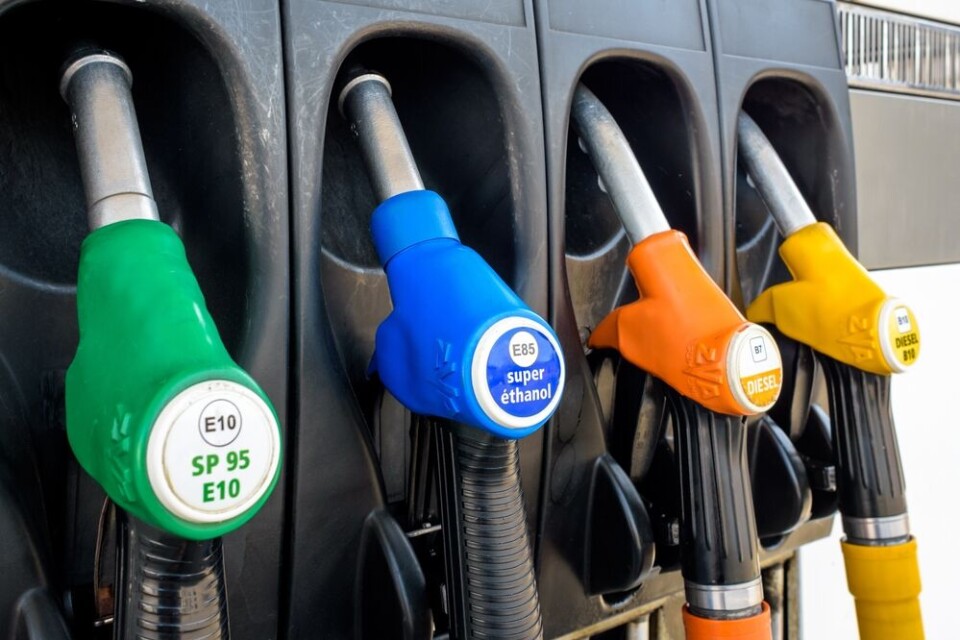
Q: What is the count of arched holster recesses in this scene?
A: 4